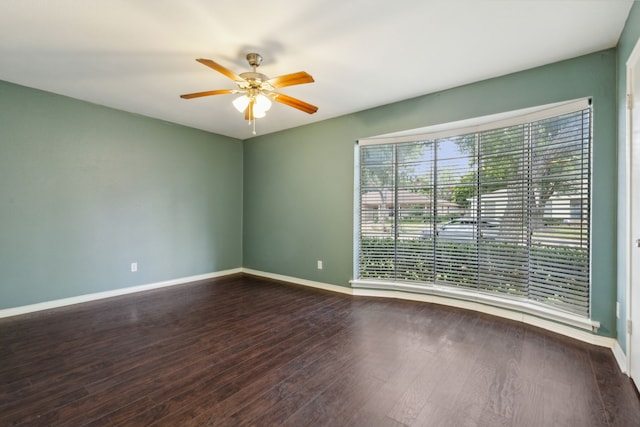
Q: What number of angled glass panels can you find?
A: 5